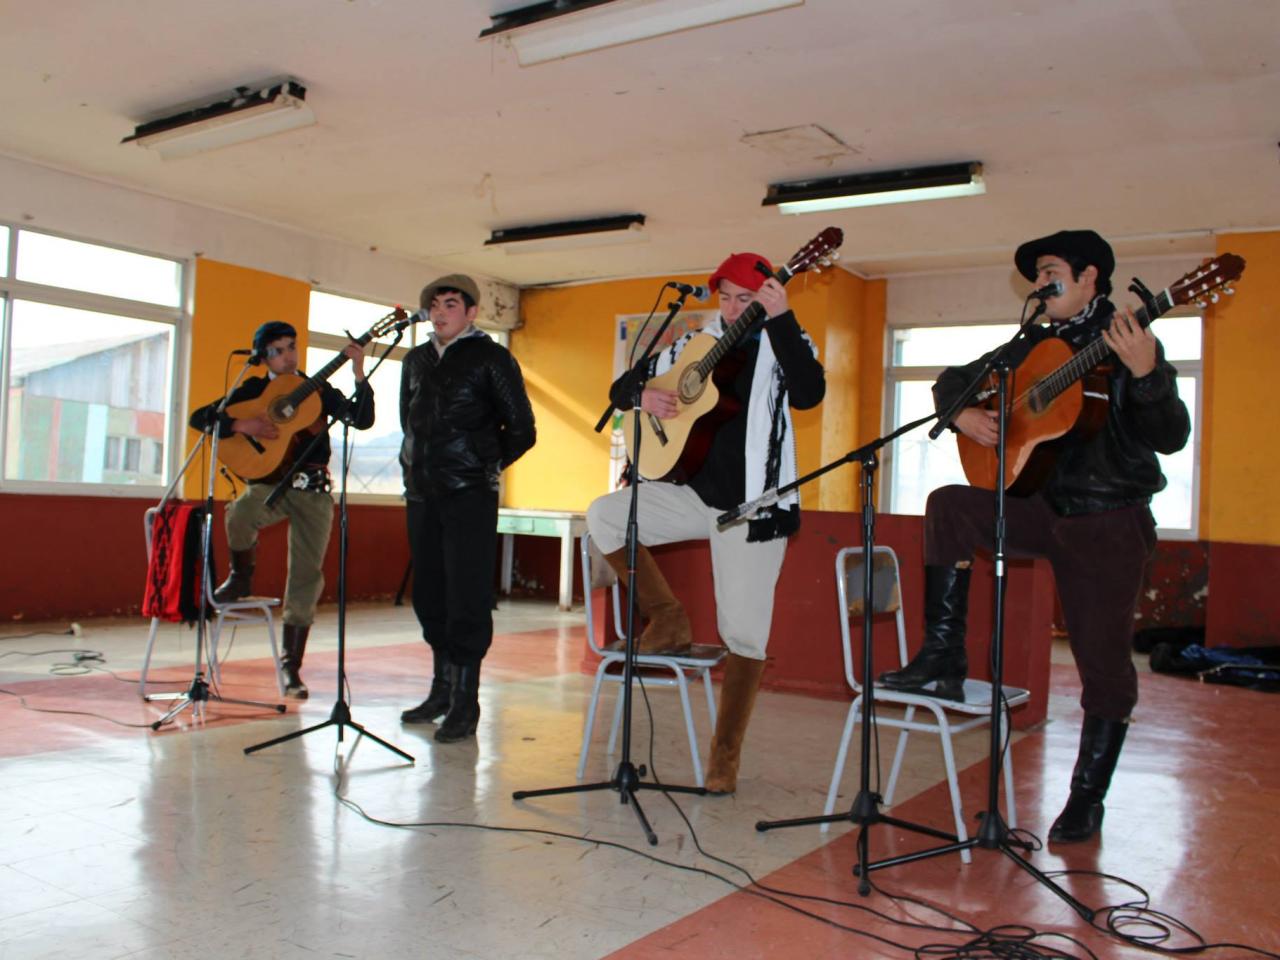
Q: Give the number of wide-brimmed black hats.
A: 1